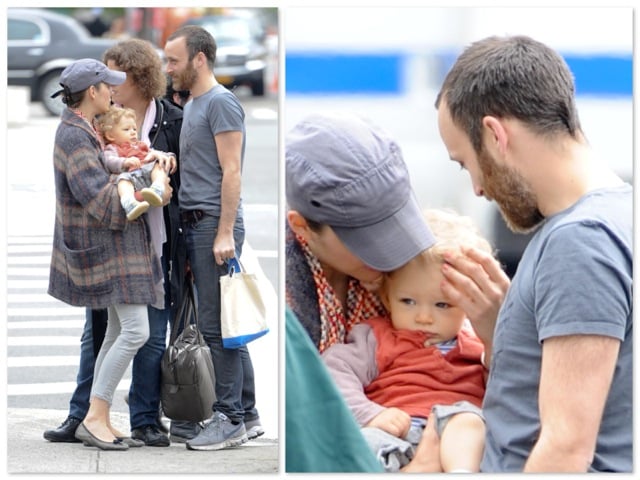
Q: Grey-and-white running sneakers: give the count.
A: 2